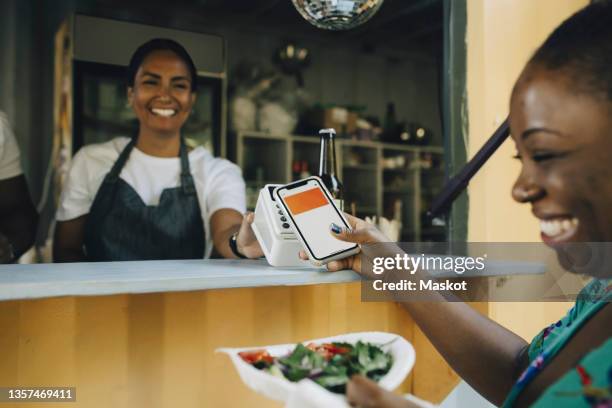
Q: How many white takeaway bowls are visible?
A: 1